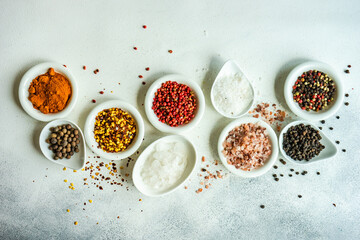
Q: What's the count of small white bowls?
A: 9